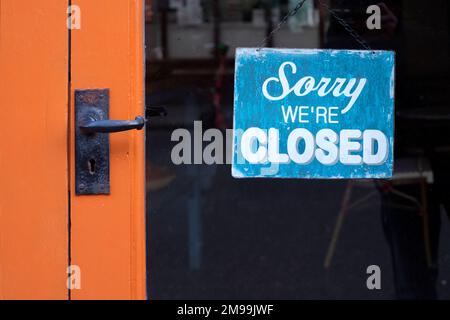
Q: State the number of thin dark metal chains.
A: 2